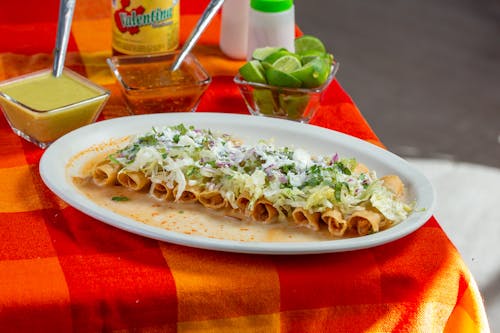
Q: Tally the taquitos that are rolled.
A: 10